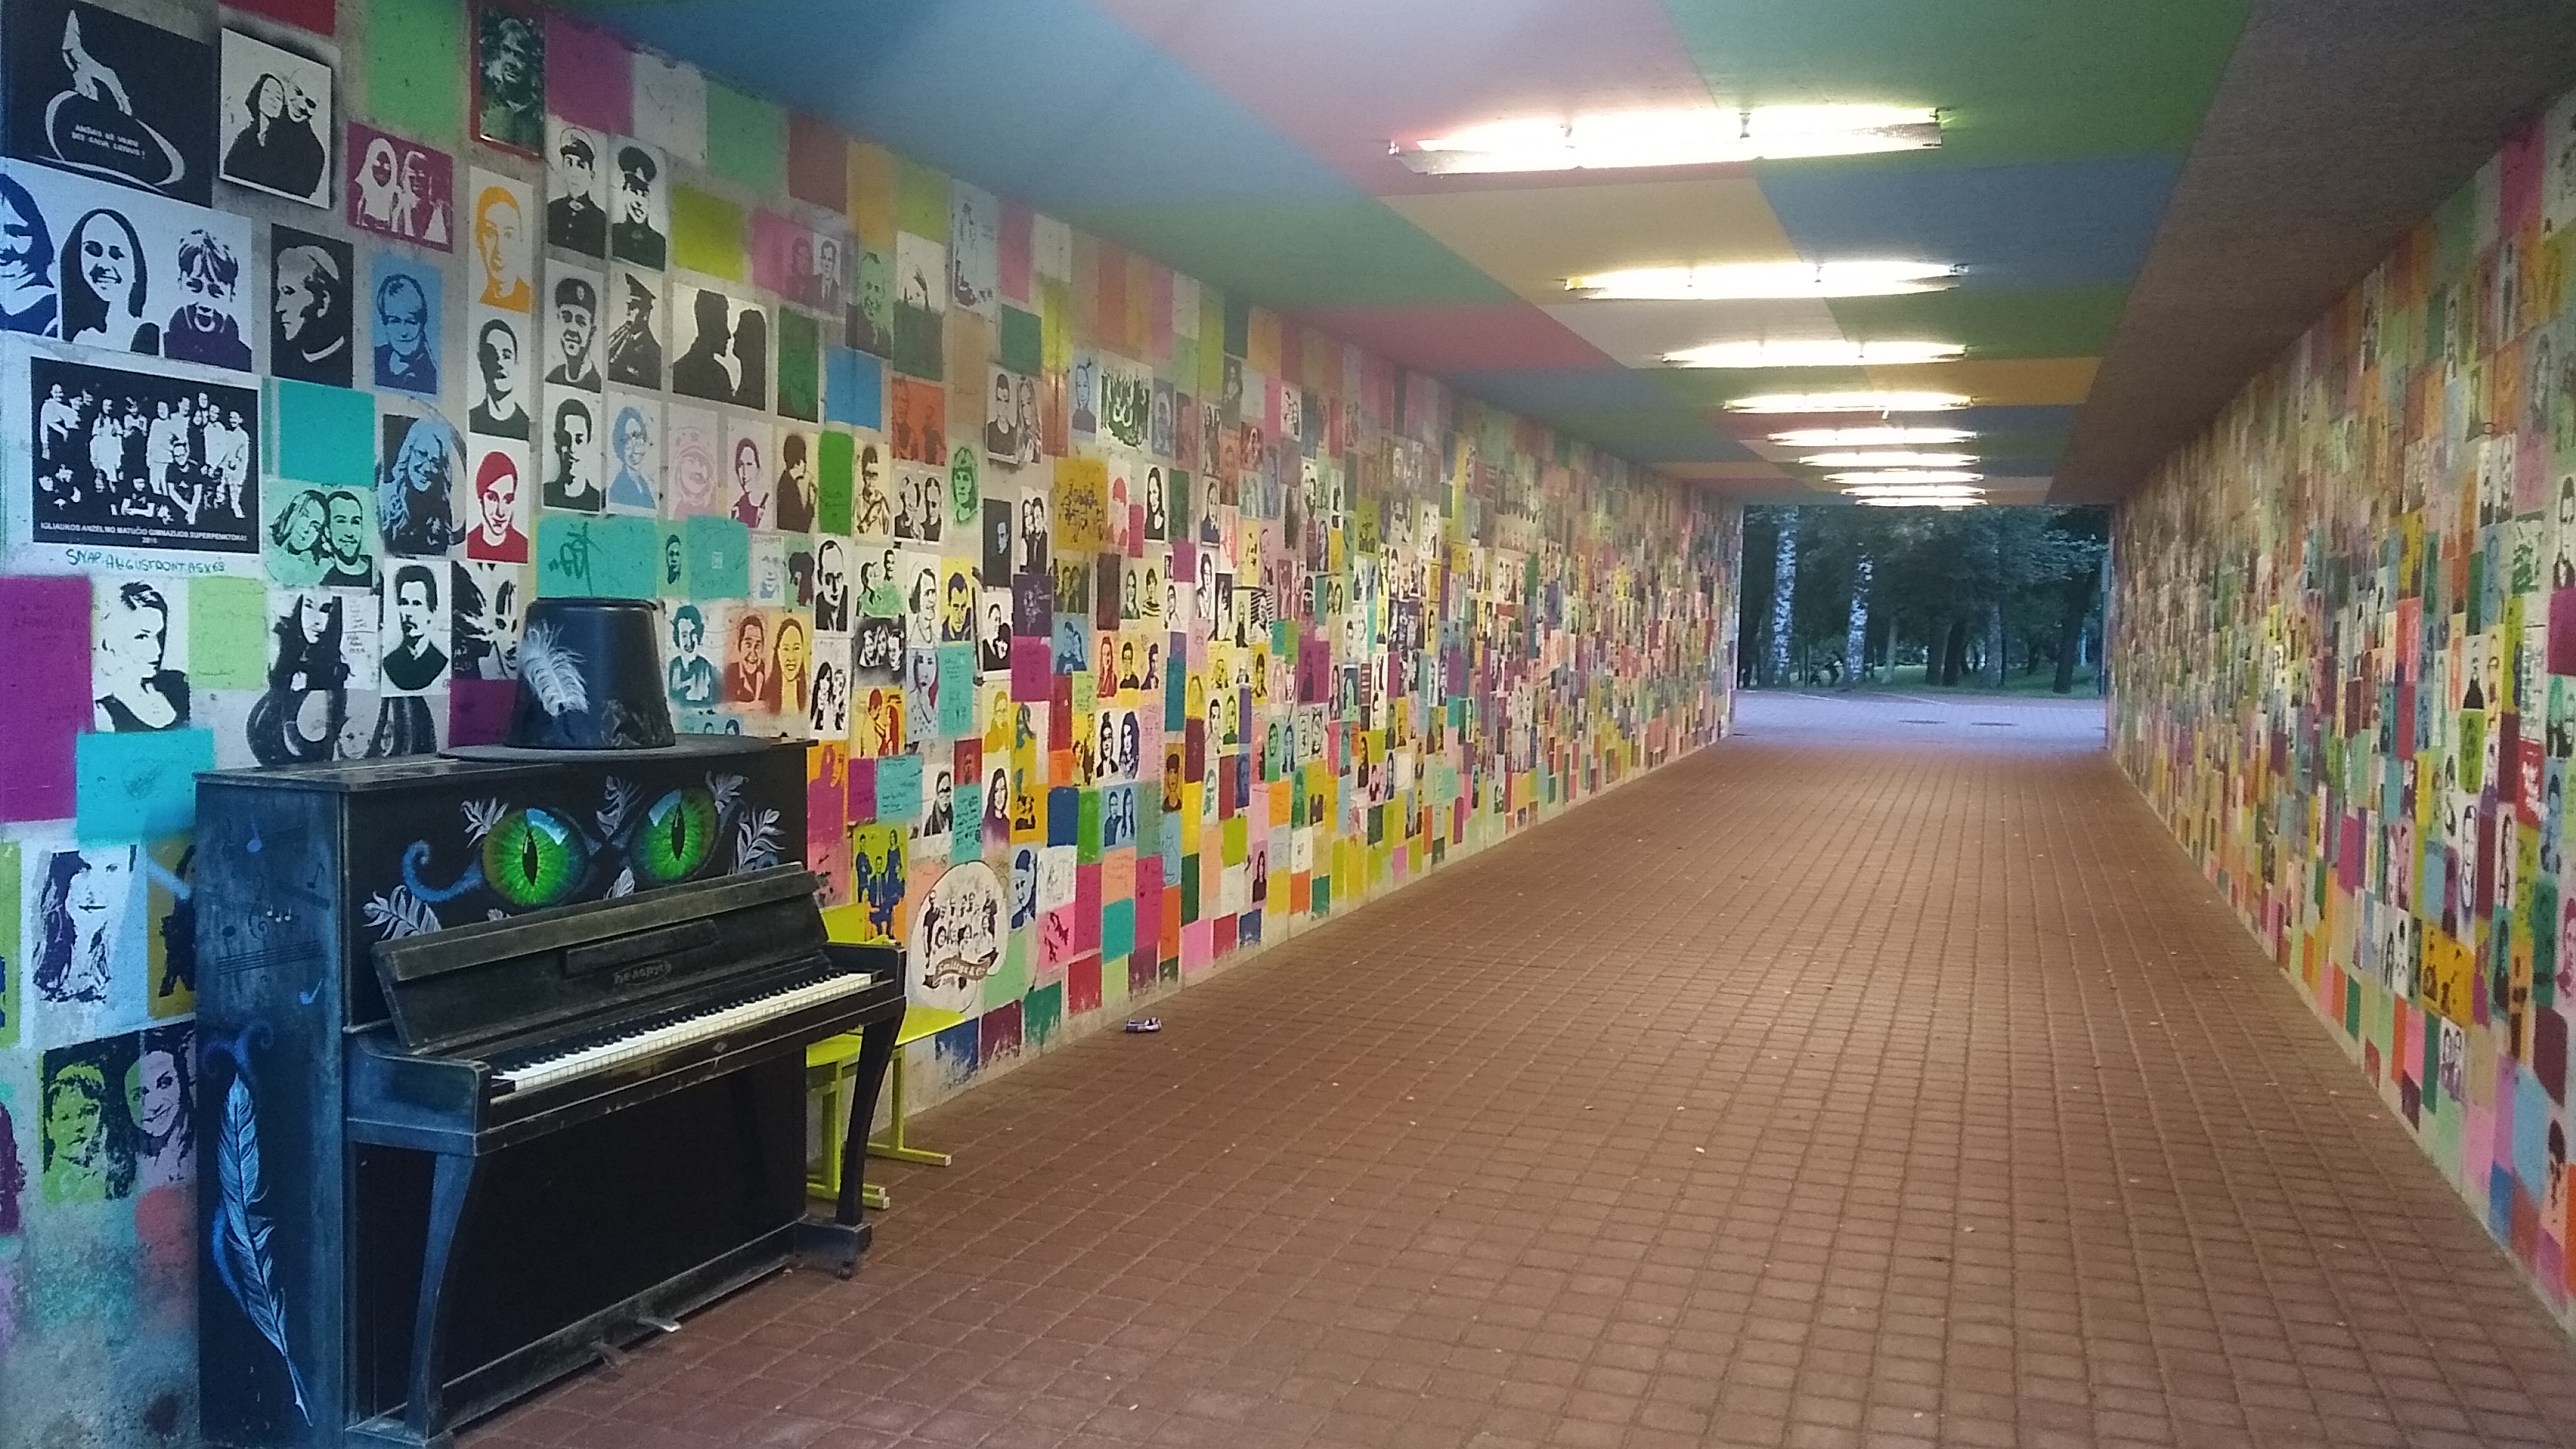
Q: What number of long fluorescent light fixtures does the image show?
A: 9